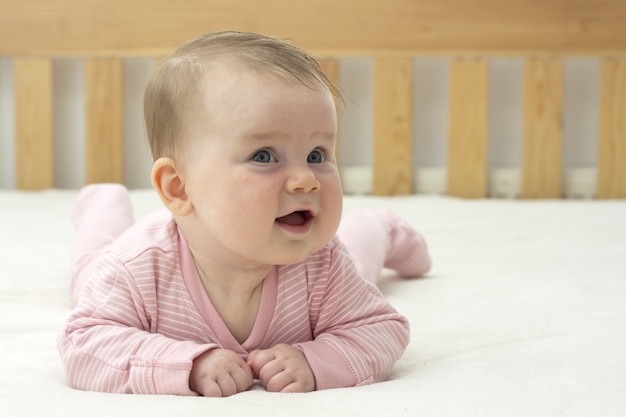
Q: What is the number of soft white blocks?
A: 0